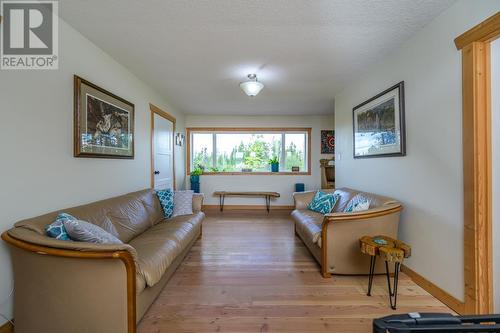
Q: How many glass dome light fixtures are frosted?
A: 1